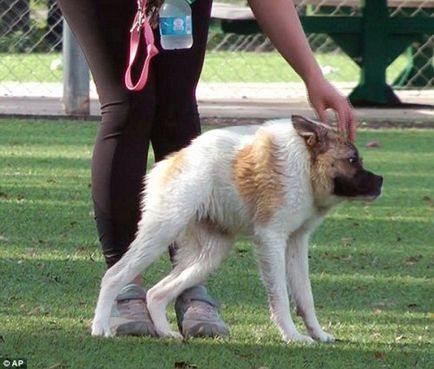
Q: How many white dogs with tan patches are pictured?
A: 1